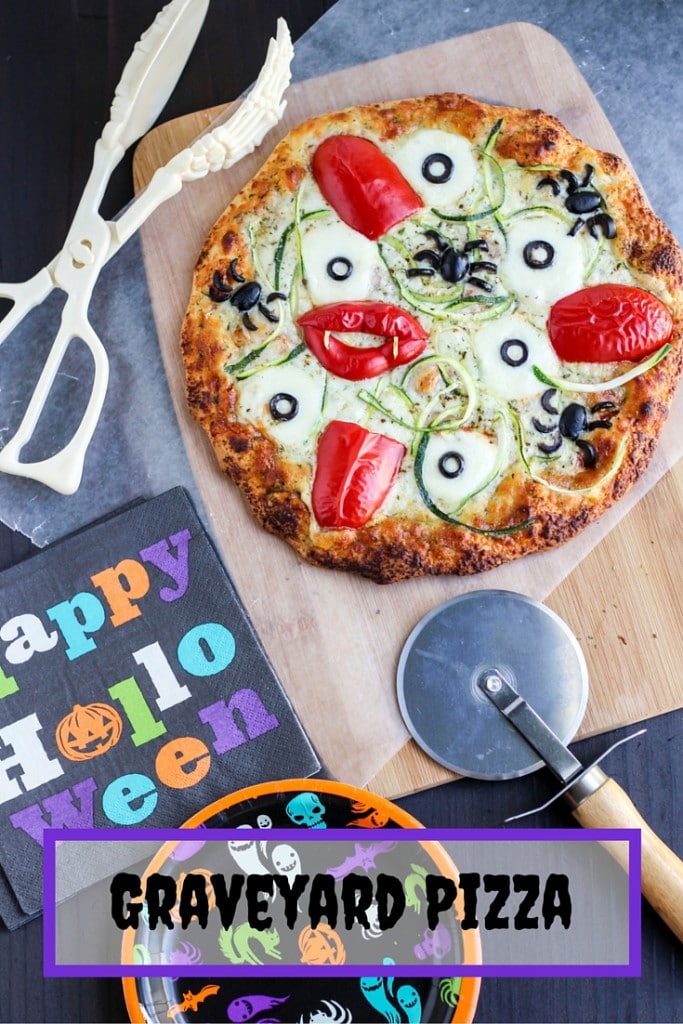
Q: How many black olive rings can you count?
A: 6